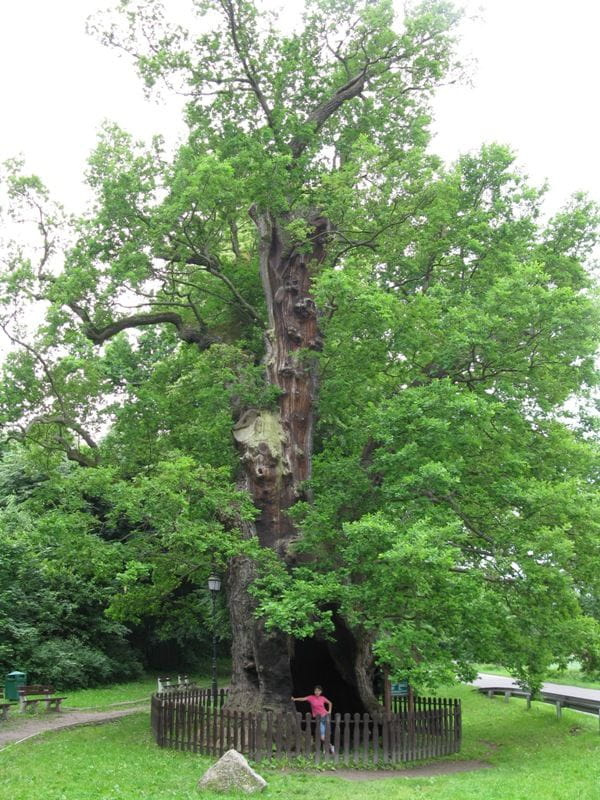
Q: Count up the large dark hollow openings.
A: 1